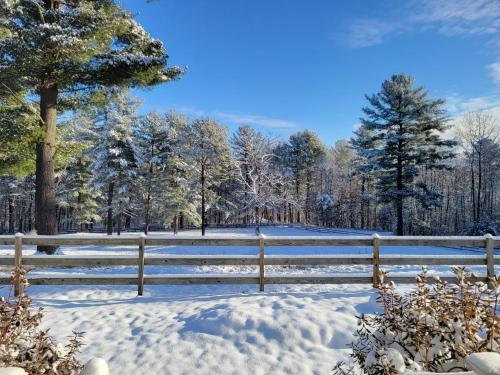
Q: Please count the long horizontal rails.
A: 3